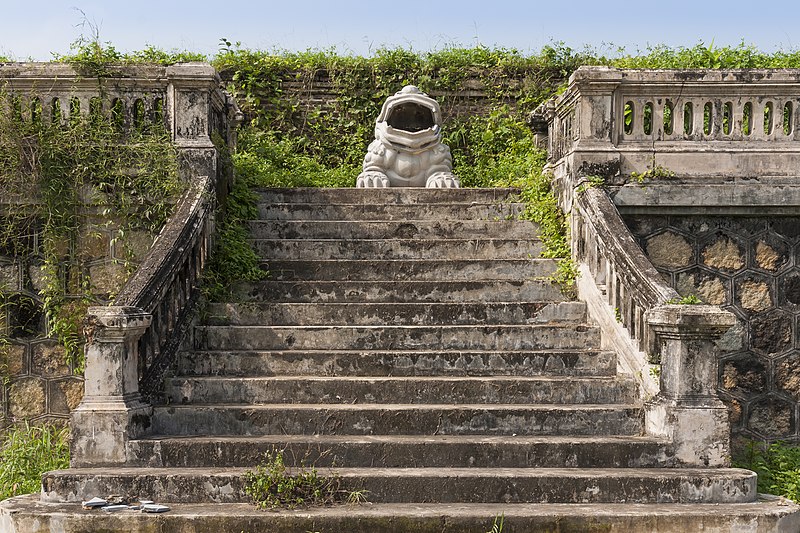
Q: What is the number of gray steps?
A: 14